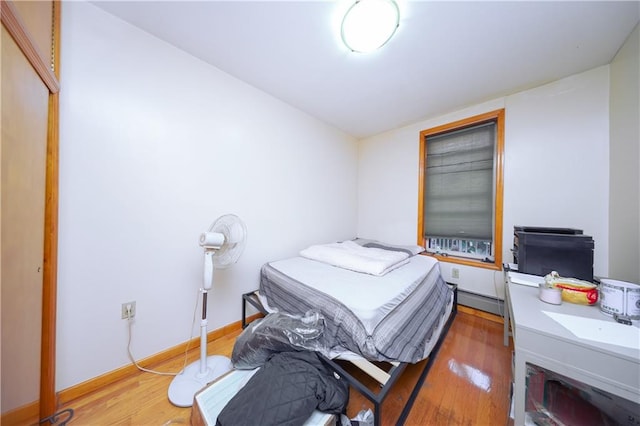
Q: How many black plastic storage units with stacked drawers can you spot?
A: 0